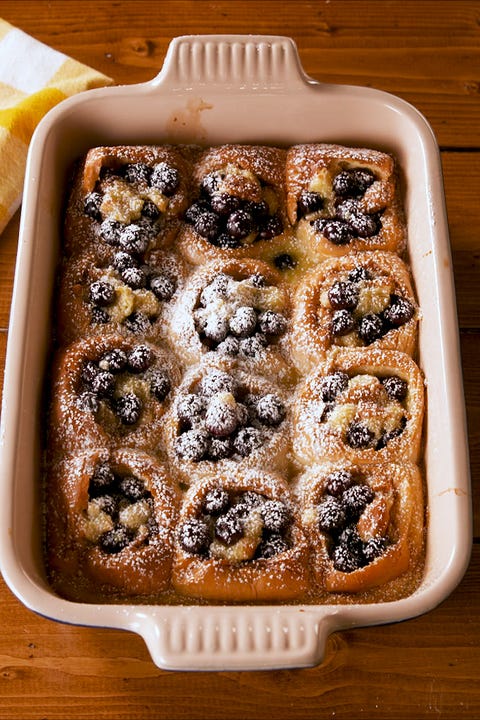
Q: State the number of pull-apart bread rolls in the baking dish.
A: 12